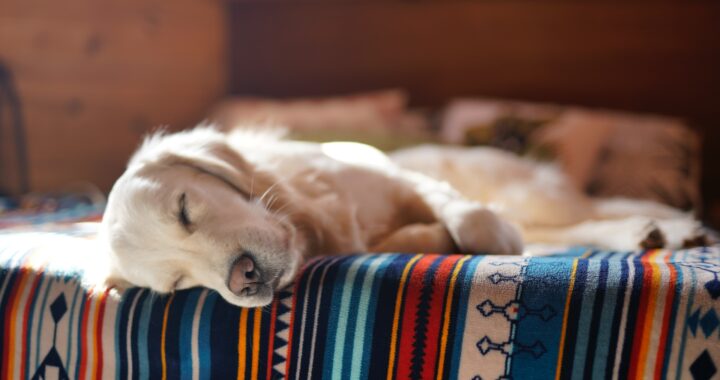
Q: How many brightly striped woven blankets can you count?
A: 1